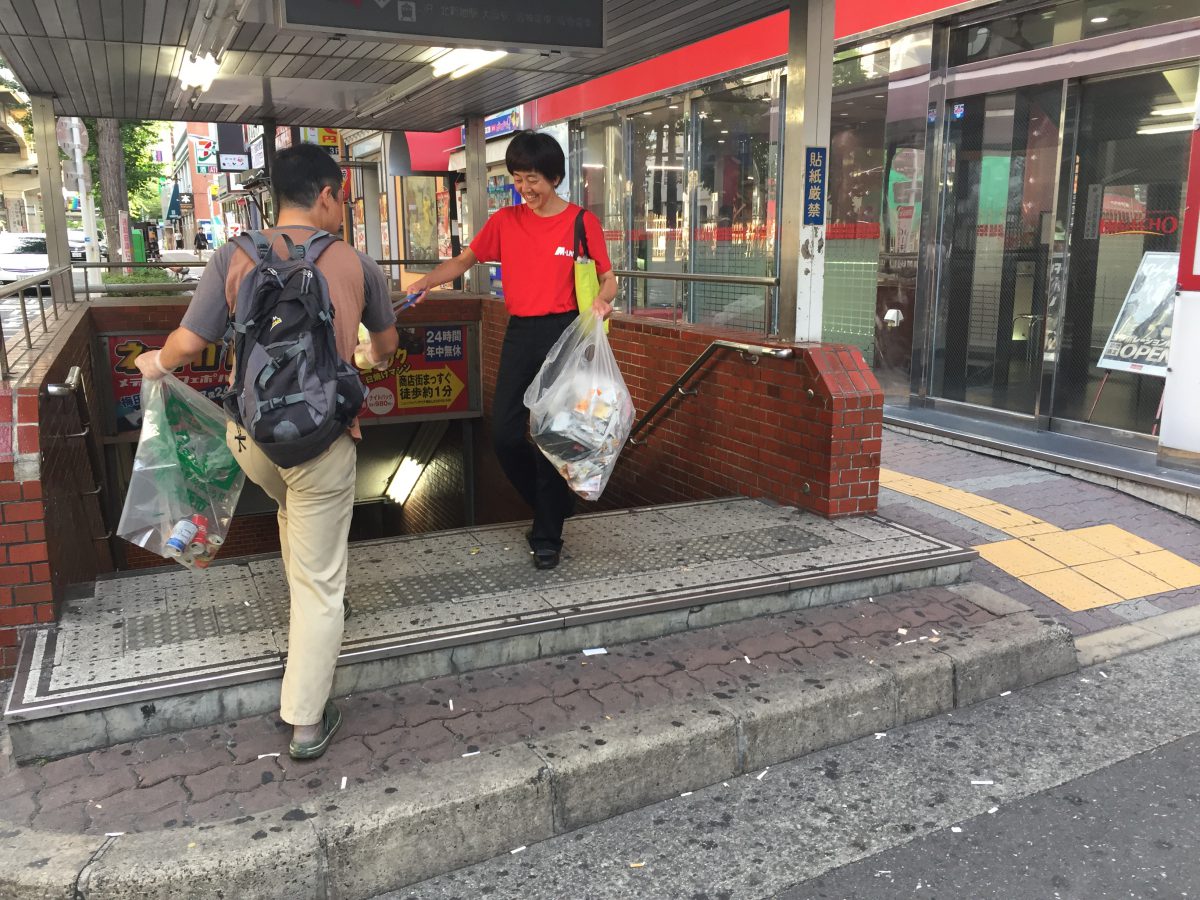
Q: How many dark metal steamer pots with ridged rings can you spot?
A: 0